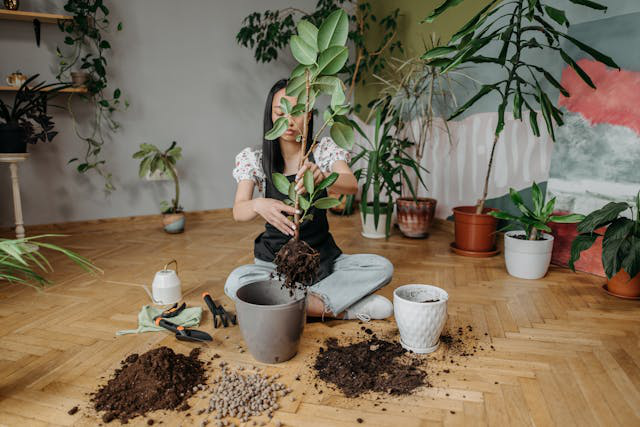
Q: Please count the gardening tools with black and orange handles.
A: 3